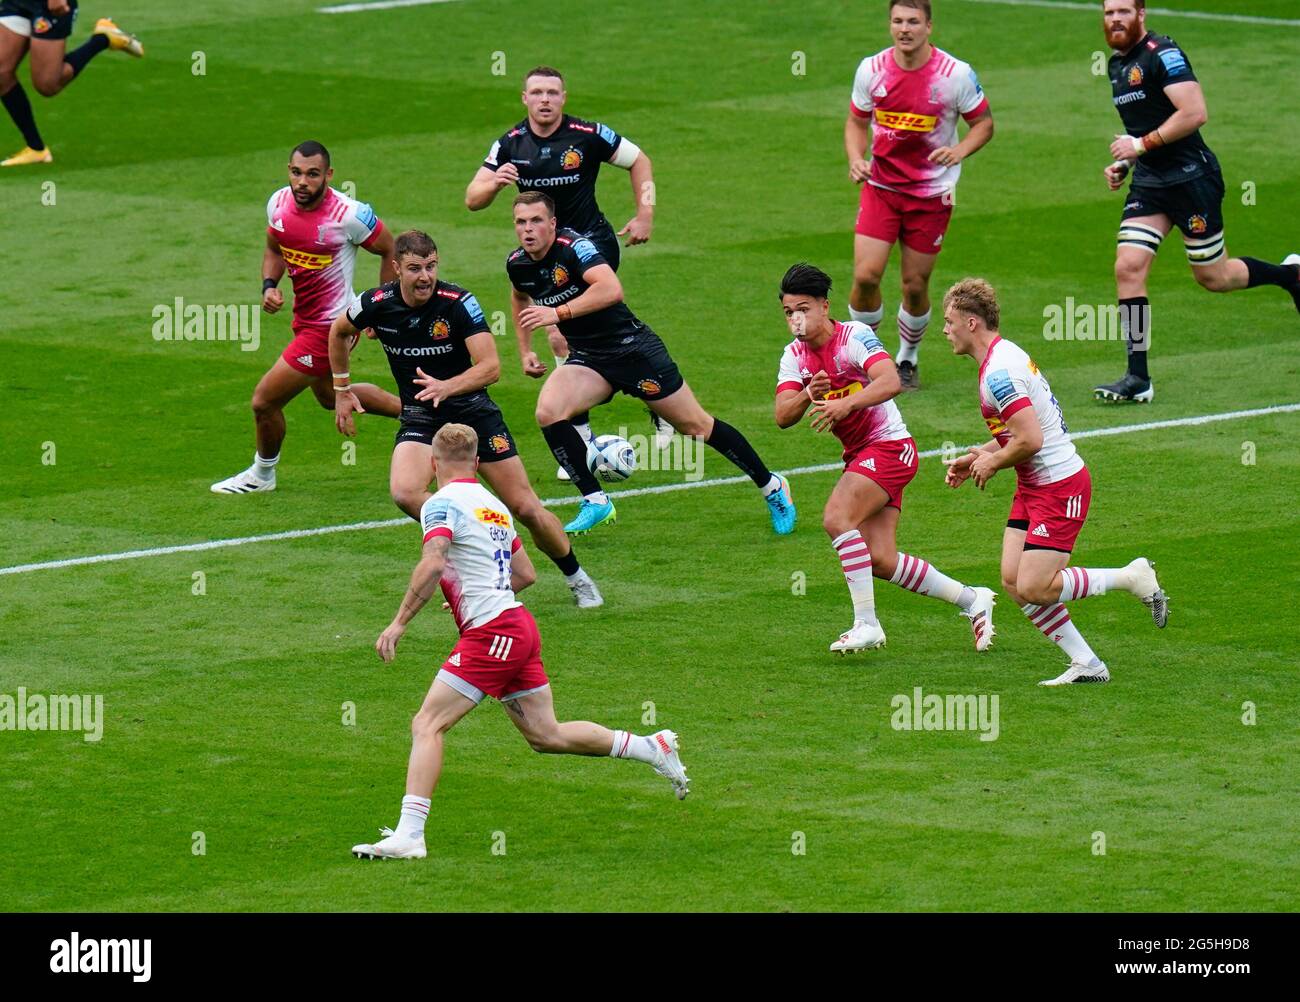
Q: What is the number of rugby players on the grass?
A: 10